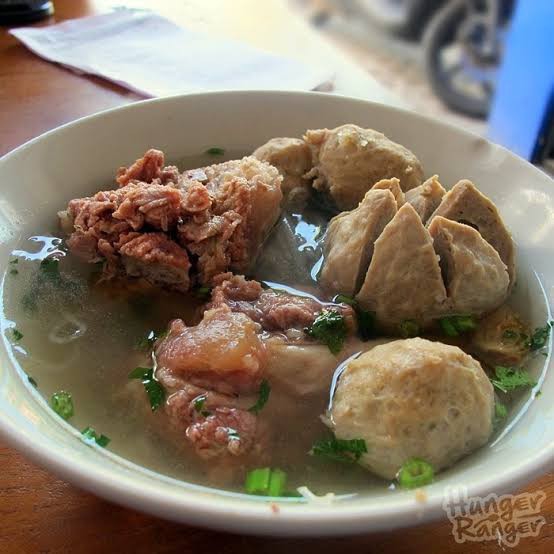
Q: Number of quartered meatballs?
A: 1